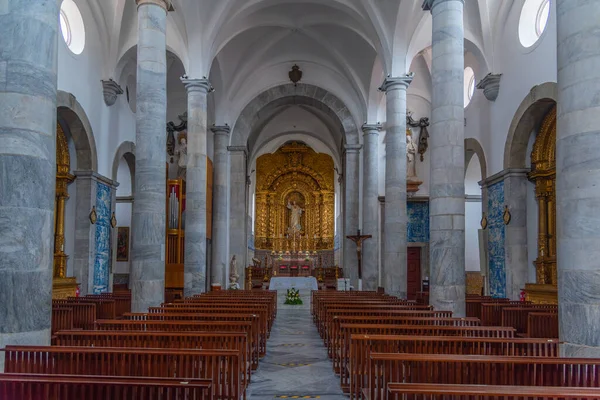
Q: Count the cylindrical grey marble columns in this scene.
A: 8